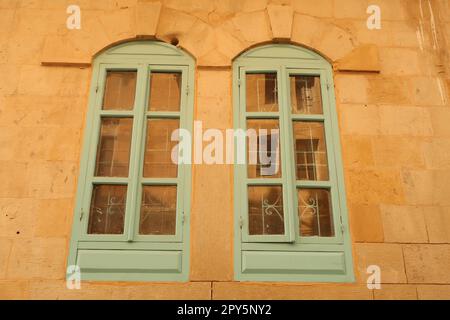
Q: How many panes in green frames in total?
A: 12